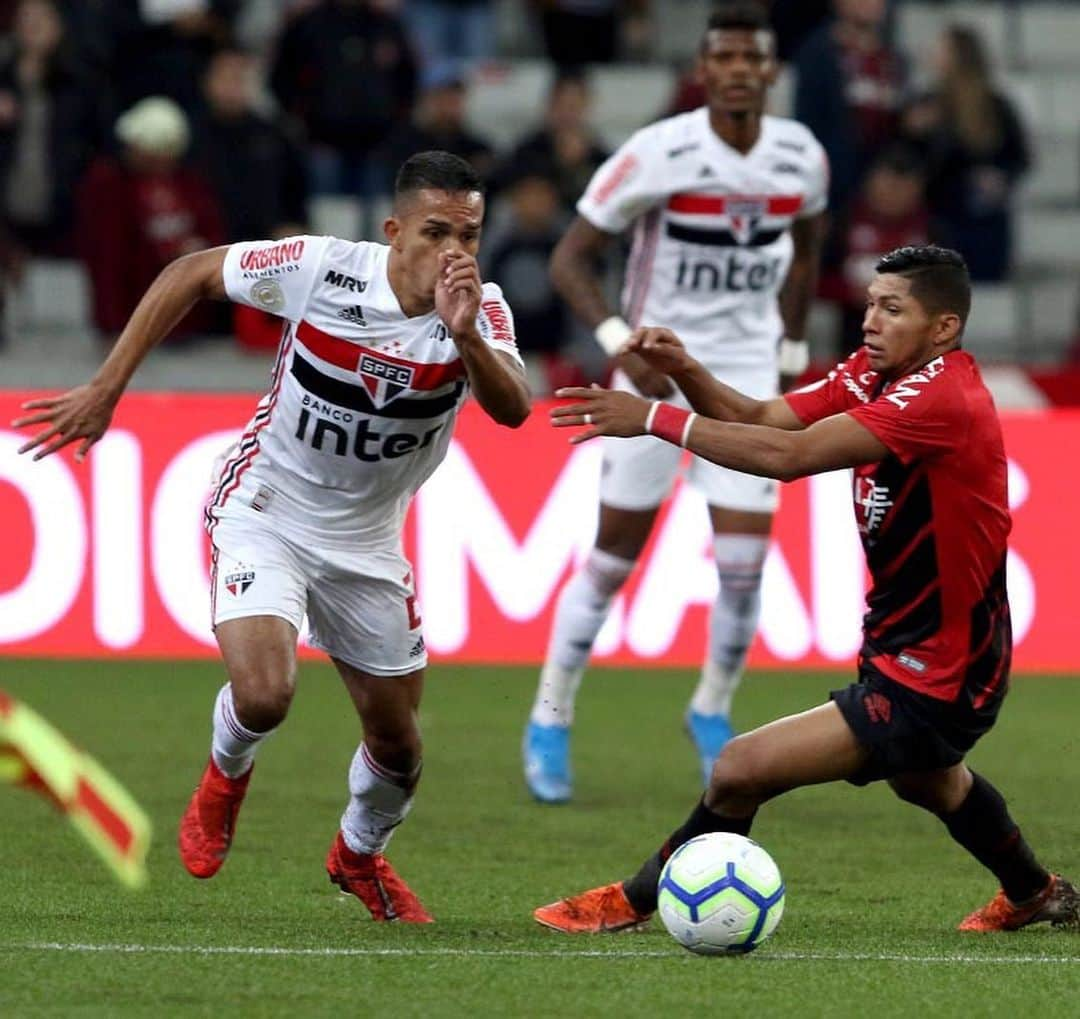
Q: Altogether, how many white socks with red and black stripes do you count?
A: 4